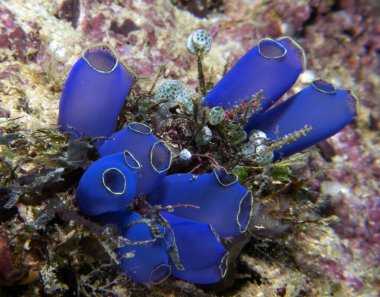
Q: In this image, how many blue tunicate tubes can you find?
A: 8